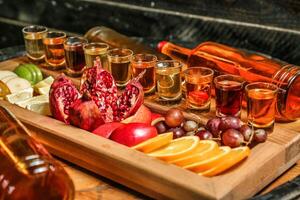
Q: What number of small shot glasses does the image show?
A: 10